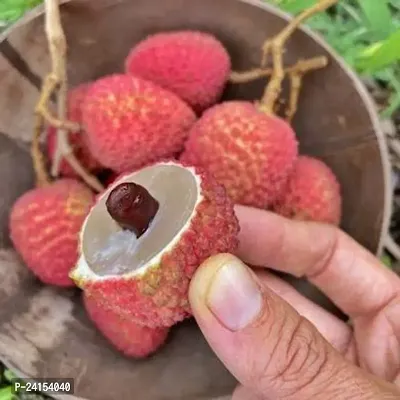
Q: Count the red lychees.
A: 8